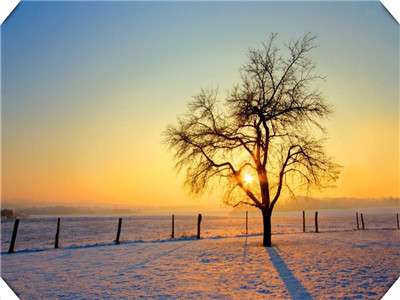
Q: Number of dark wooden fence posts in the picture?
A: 11